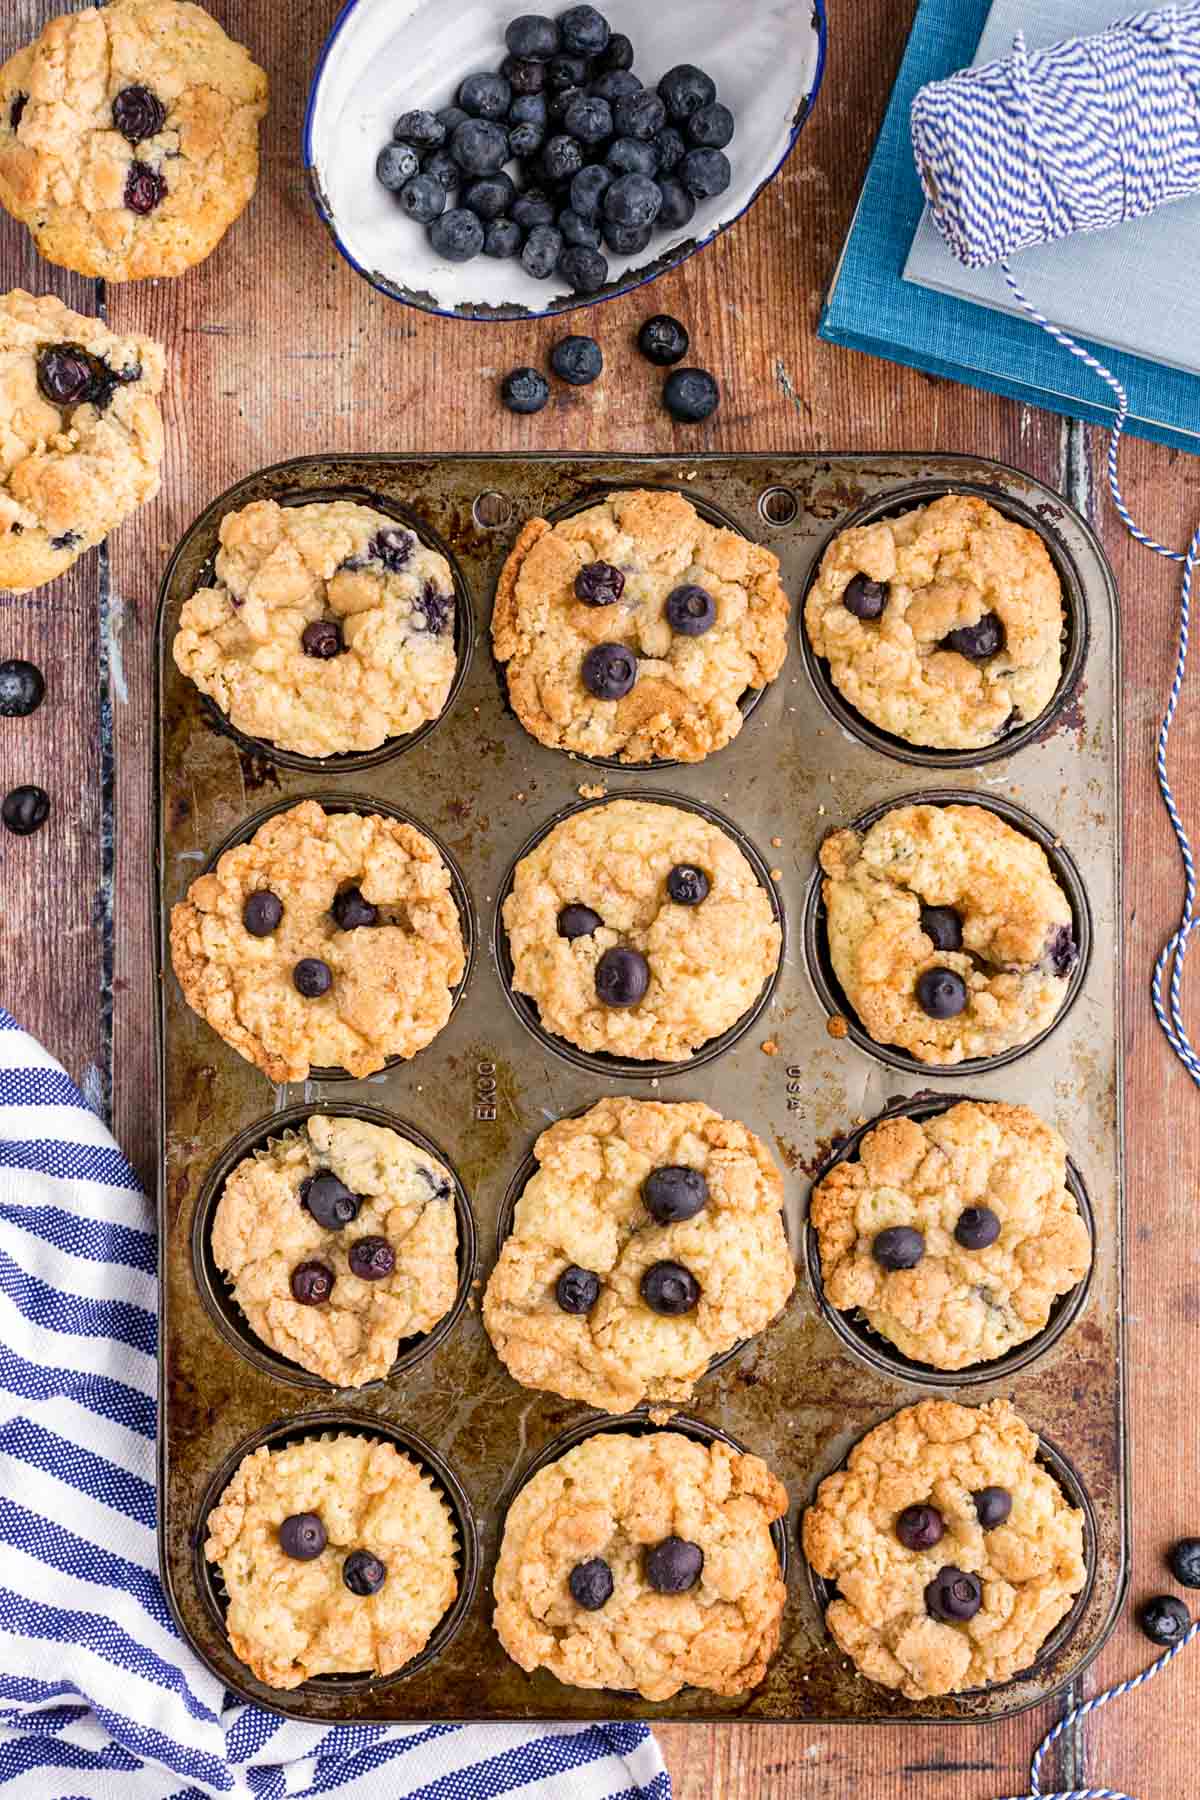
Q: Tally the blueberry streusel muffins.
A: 14